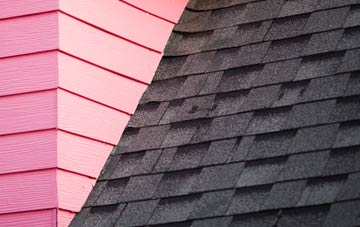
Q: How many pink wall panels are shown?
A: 15